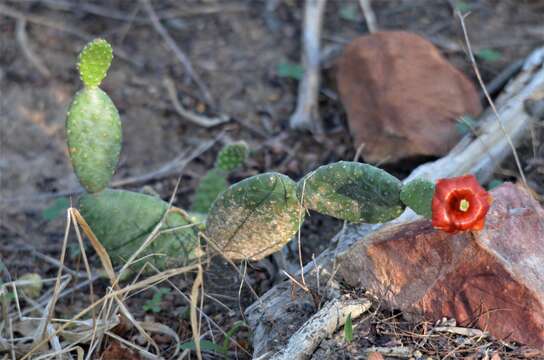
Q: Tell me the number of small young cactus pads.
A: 2